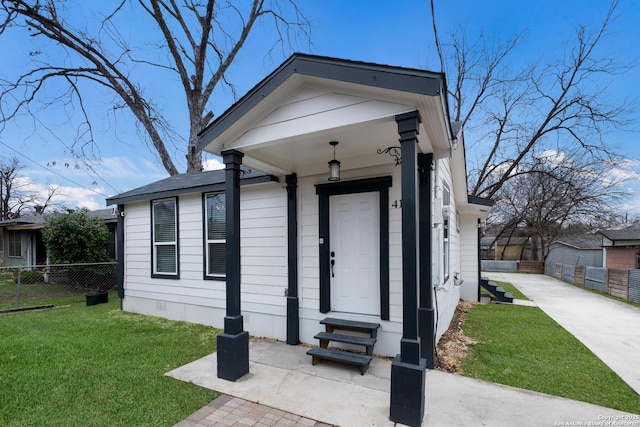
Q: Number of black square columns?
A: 4